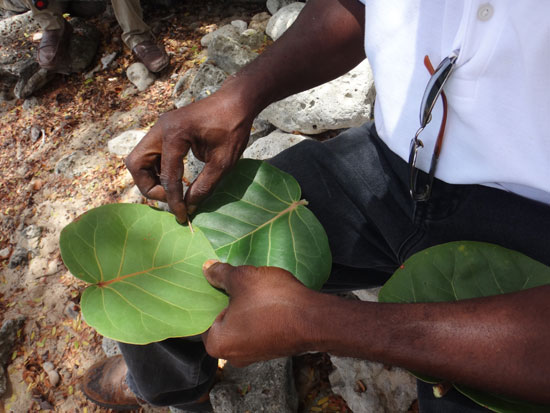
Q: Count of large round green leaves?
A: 3